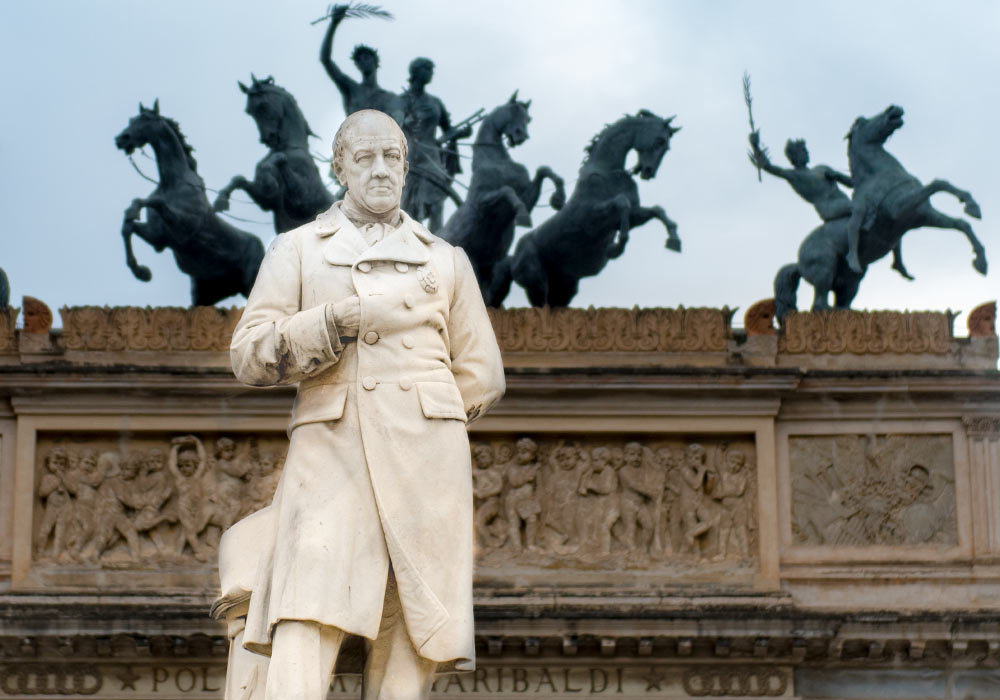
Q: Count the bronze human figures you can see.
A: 3